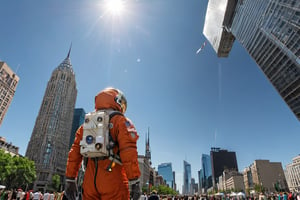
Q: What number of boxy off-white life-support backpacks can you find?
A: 1